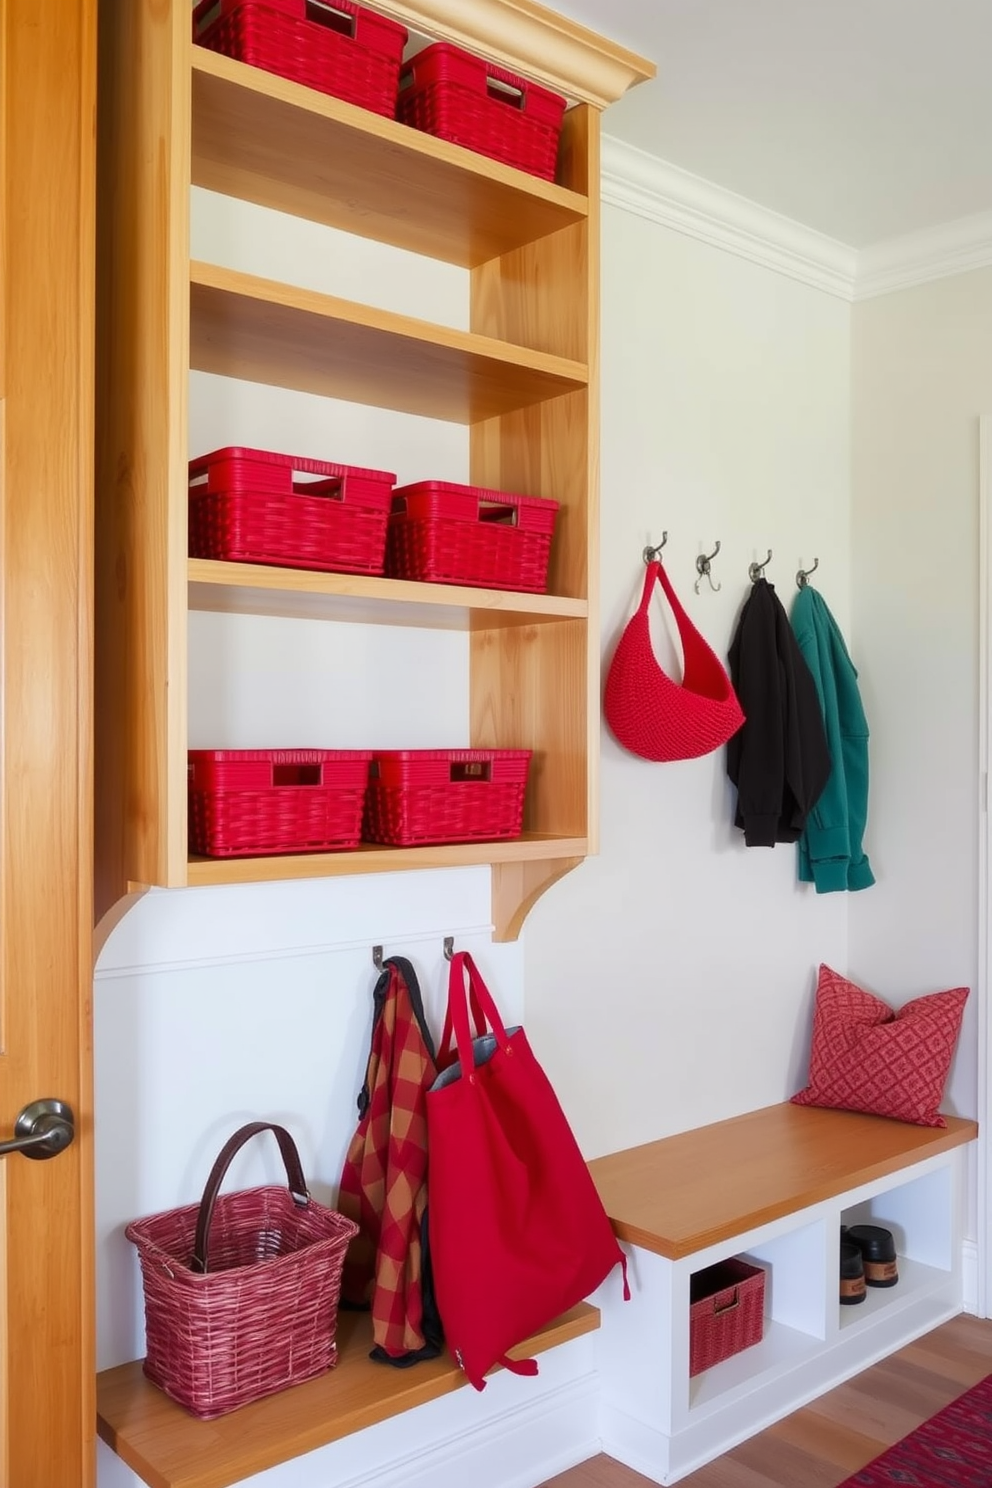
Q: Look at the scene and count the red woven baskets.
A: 8